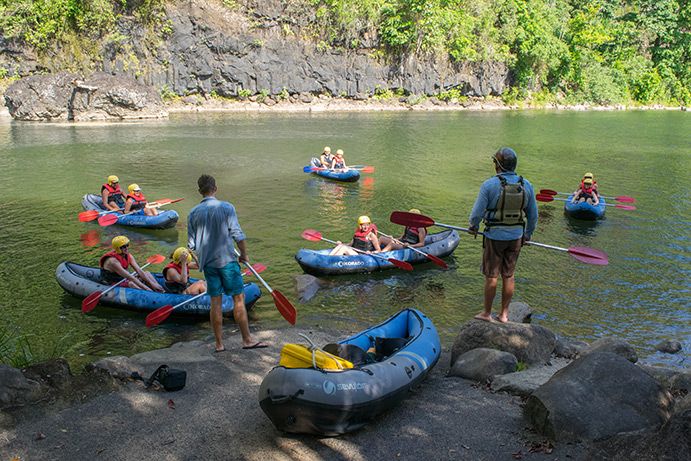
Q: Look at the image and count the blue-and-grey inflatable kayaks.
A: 6